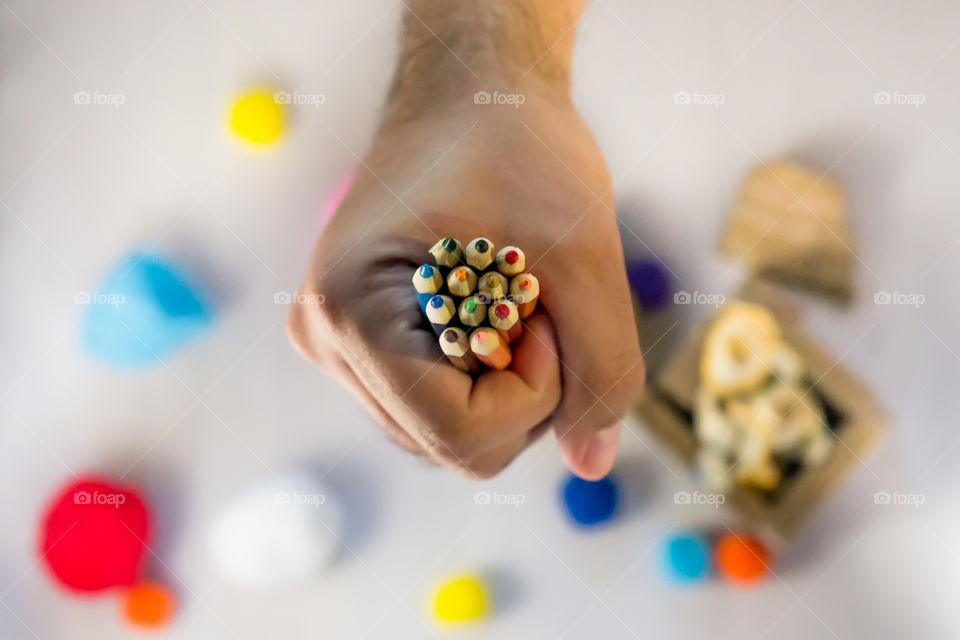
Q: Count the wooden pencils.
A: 12